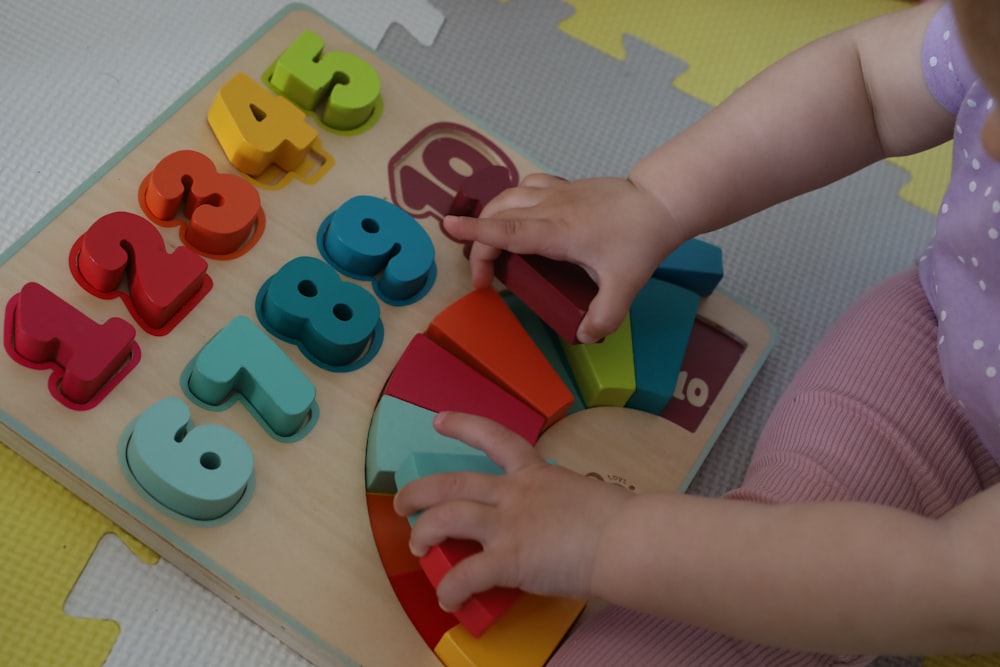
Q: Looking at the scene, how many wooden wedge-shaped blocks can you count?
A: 10